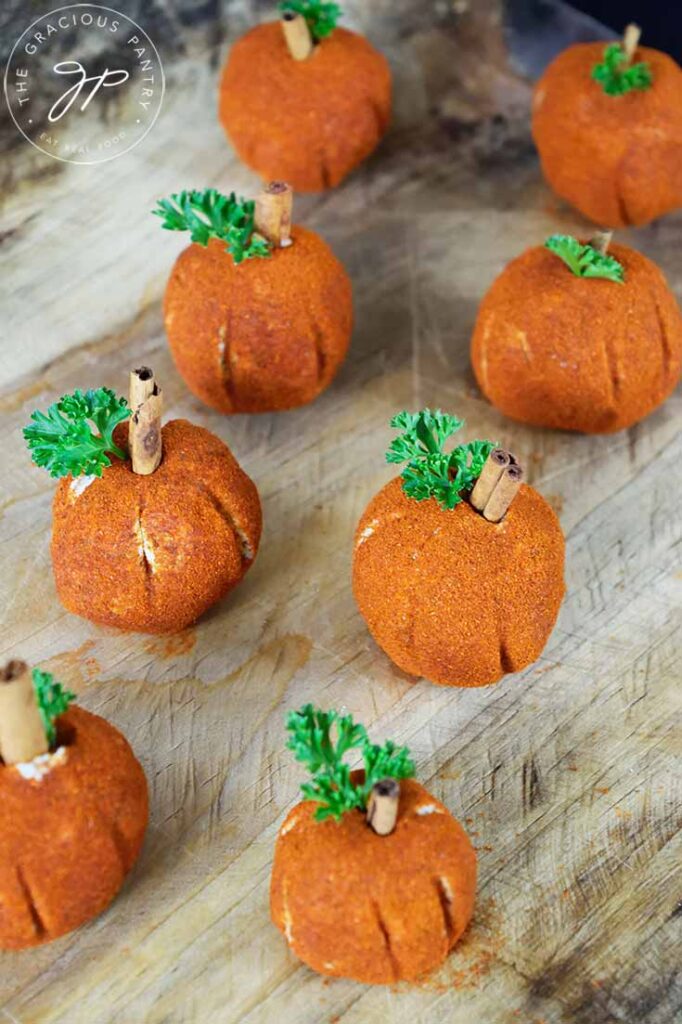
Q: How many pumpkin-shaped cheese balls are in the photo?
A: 8